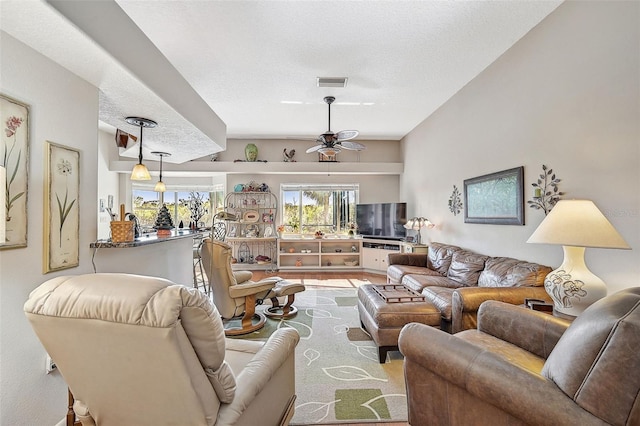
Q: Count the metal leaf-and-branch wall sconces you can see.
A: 2